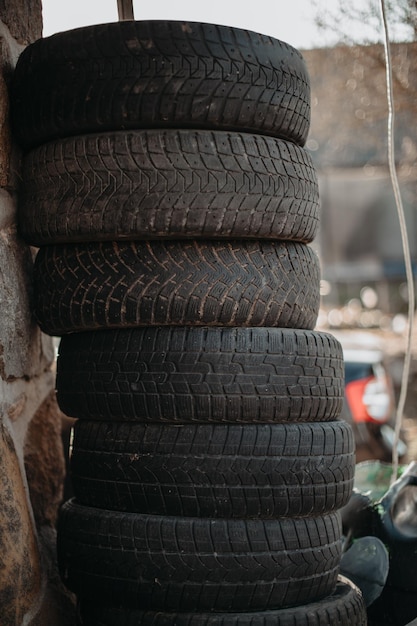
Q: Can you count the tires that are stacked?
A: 7